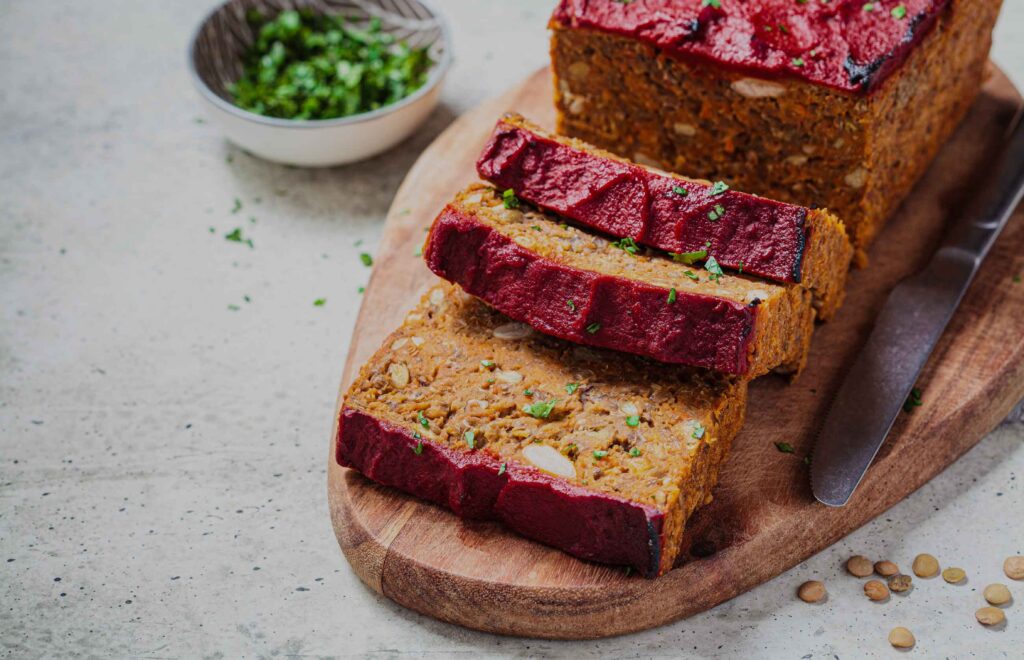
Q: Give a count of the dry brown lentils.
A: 11